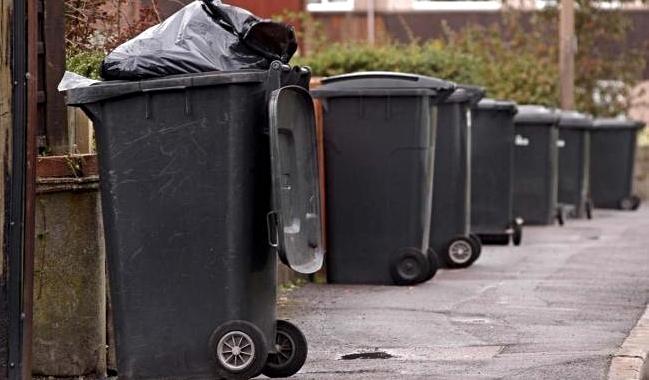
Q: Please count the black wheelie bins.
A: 7